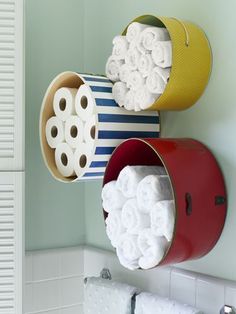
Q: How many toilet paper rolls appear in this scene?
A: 7